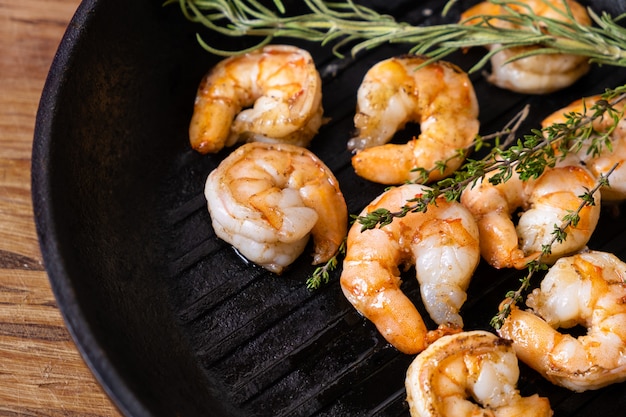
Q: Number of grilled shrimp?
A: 9